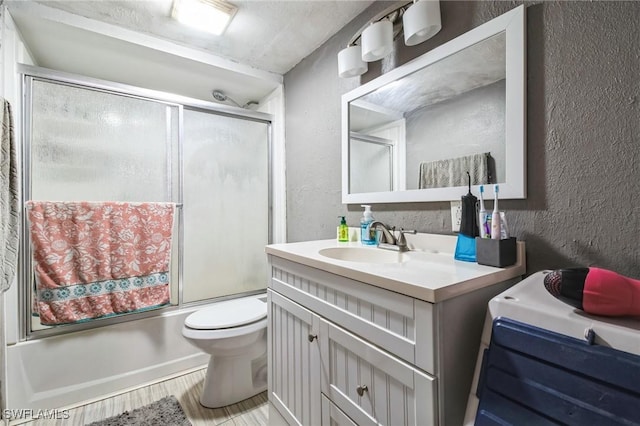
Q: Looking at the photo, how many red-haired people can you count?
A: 0